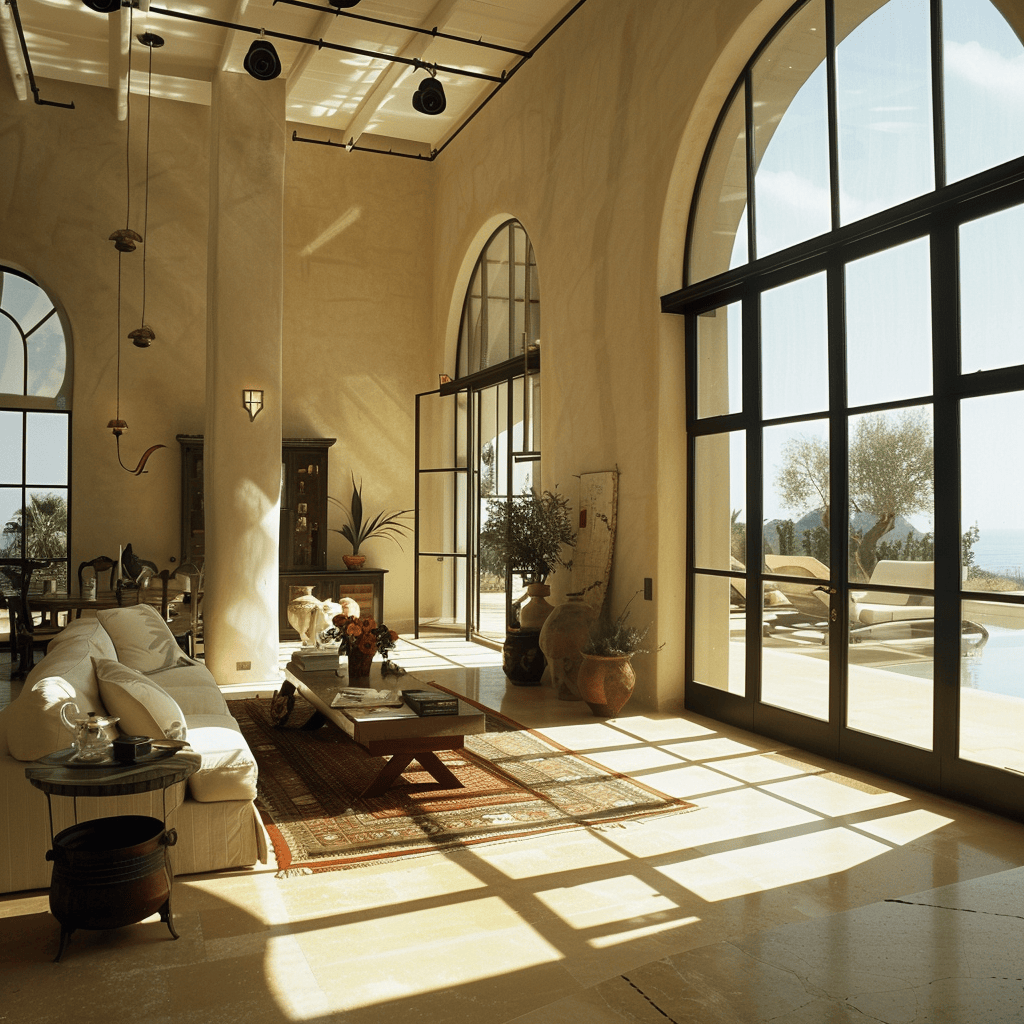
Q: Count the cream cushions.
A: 2